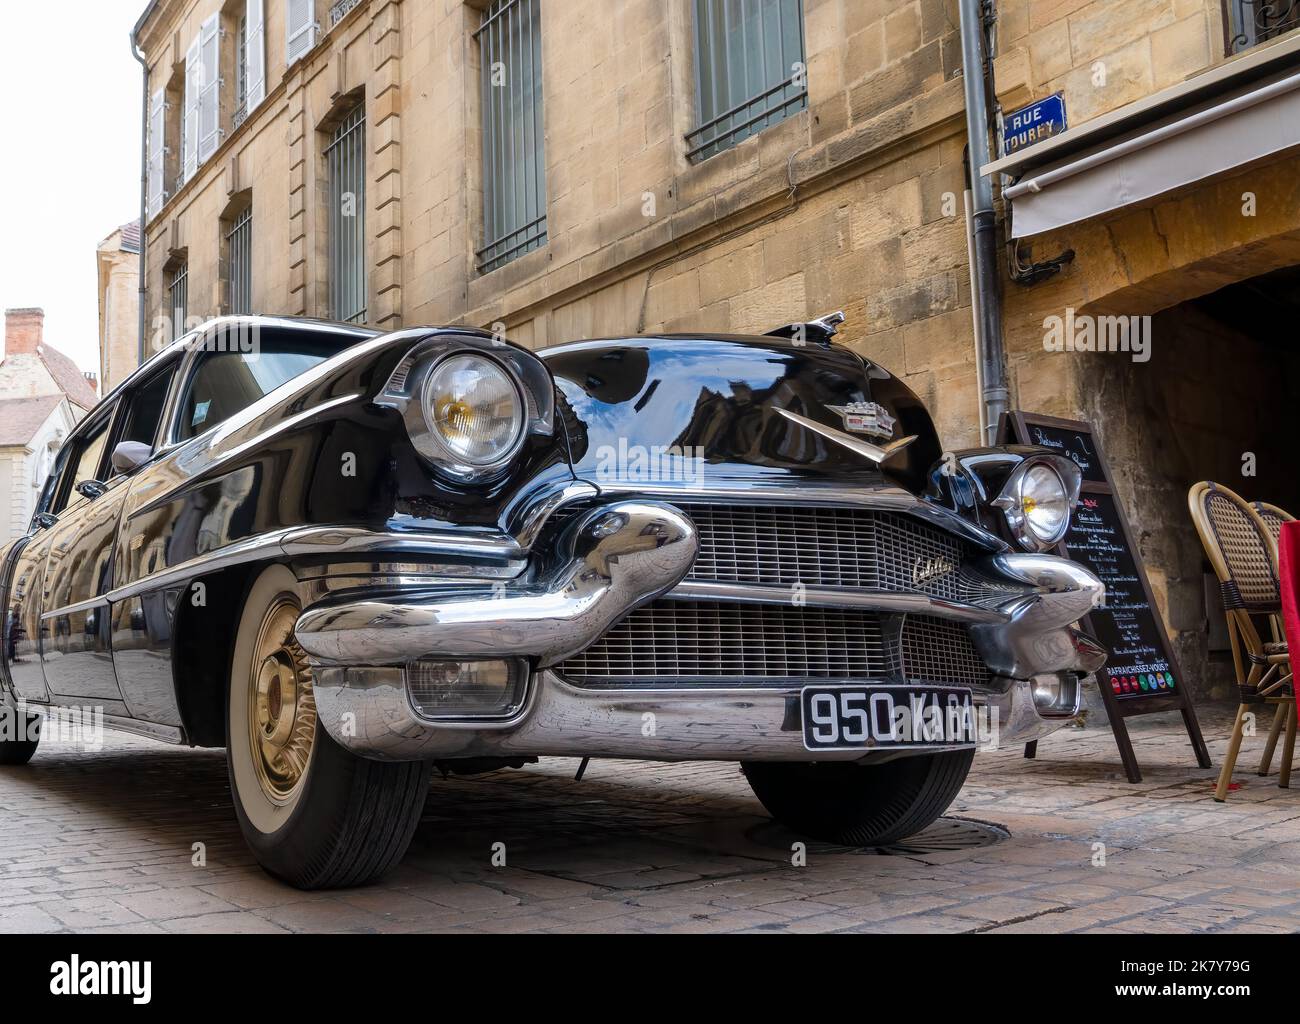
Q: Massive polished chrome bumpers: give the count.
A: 1